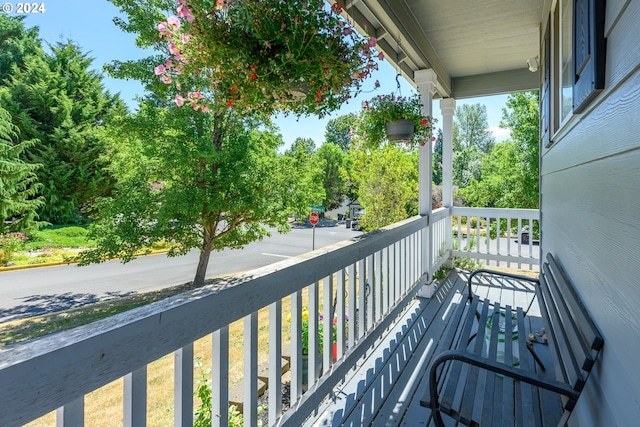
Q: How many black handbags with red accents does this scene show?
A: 0